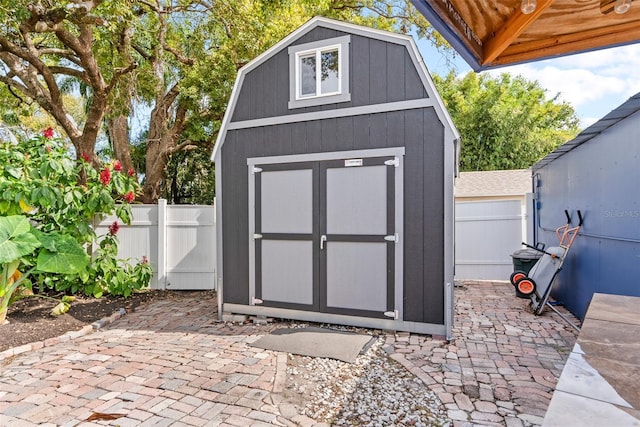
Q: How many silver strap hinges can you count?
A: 6